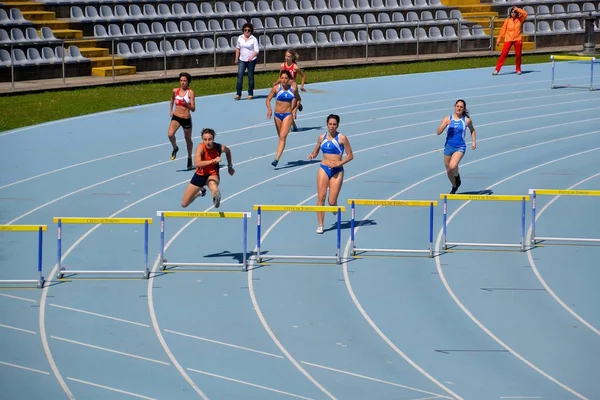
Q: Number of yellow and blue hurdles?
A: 8